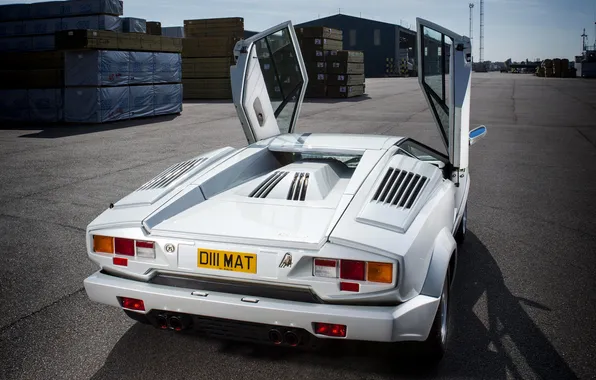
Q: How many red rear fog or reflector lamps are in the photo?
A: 4